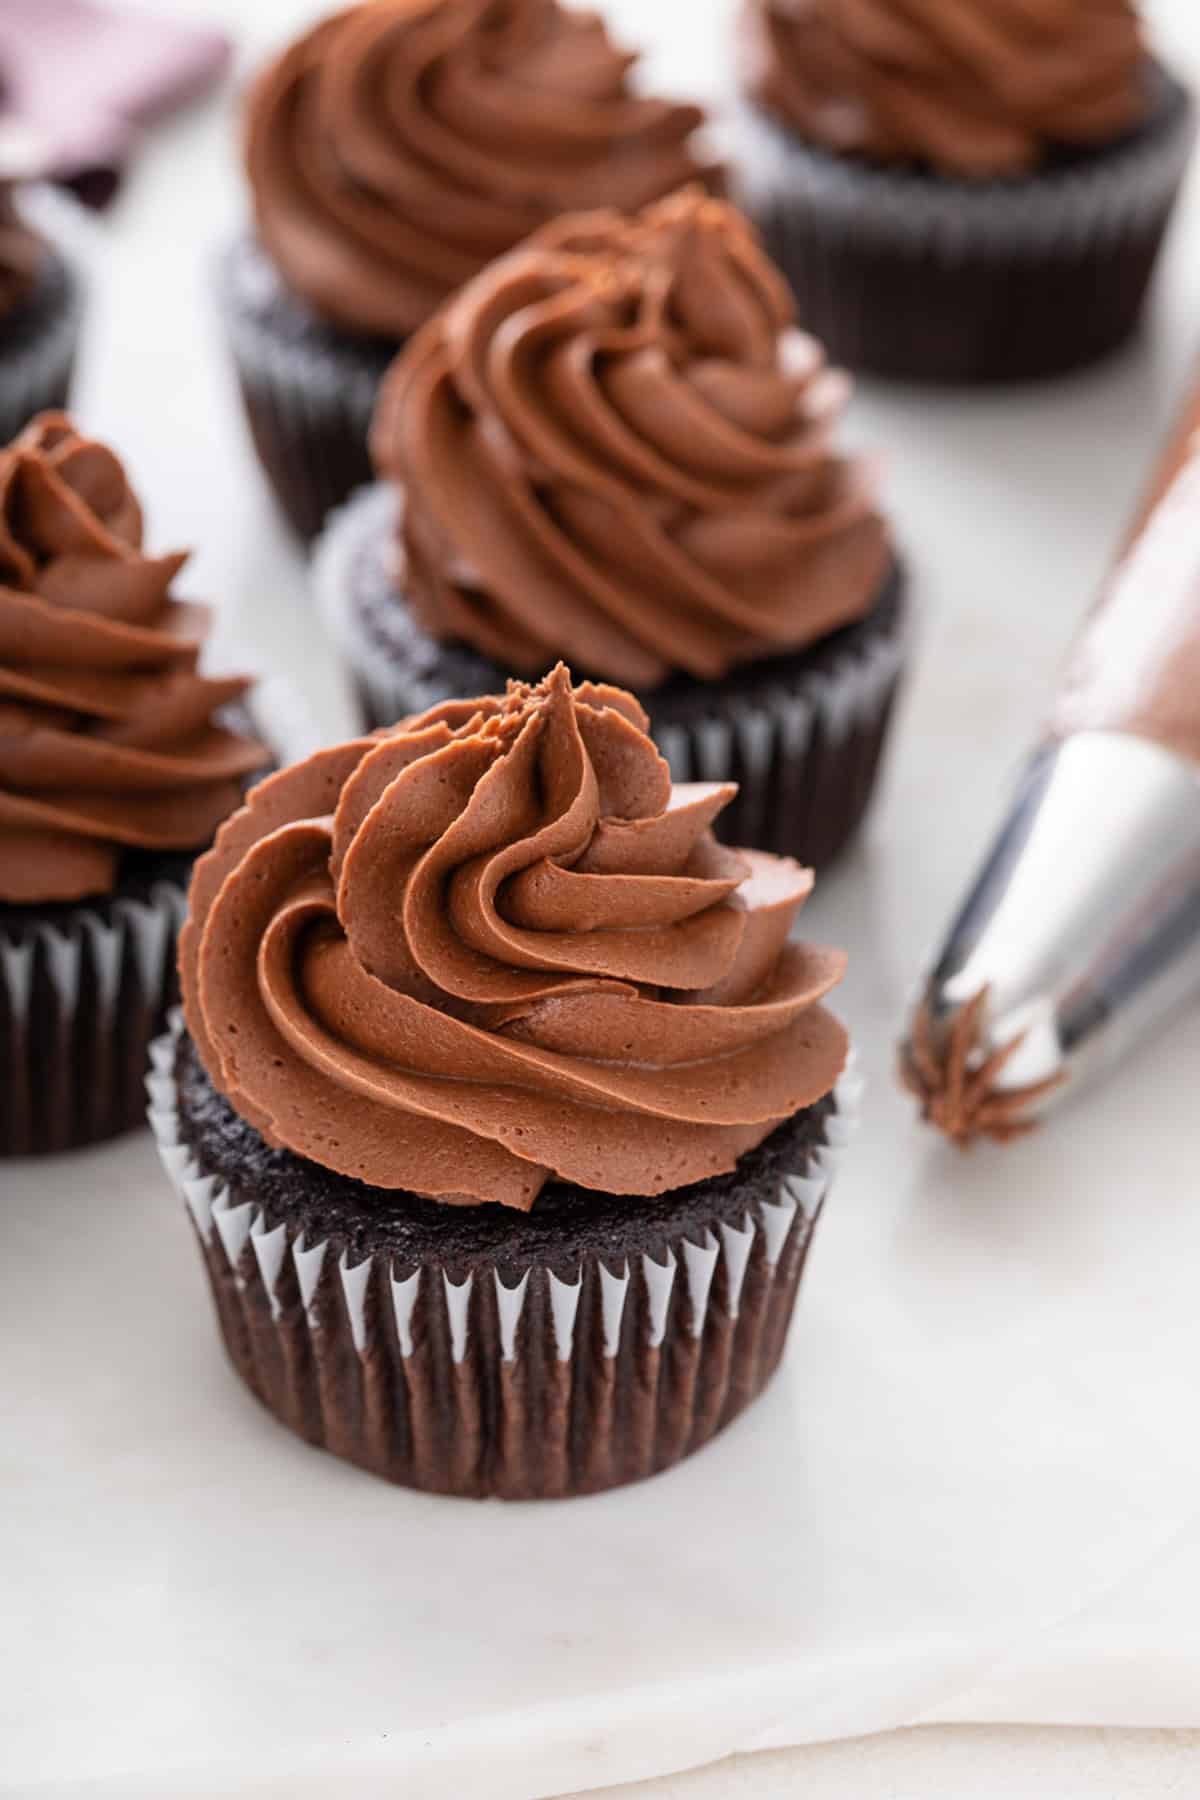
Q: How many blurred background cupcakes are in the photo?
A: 5